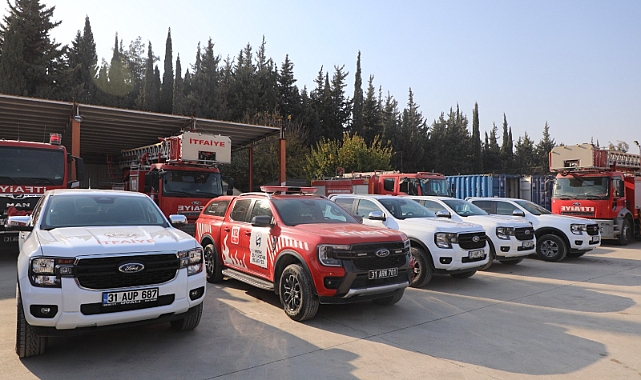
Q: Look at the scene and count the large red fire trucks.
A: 4